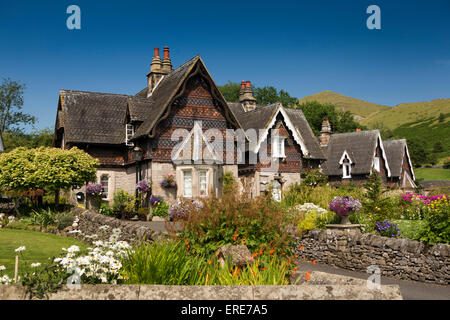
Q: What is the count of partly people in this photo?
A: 0